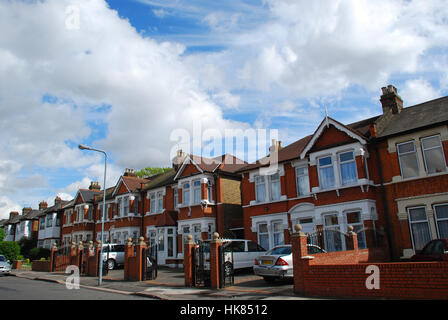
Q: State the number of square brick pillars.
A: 11